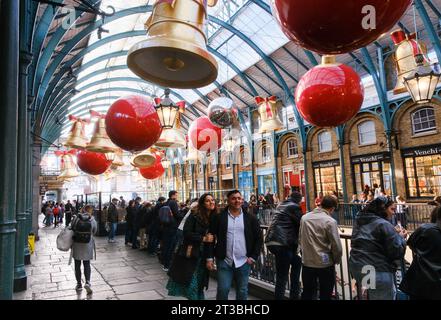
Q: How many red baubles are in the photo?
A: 6